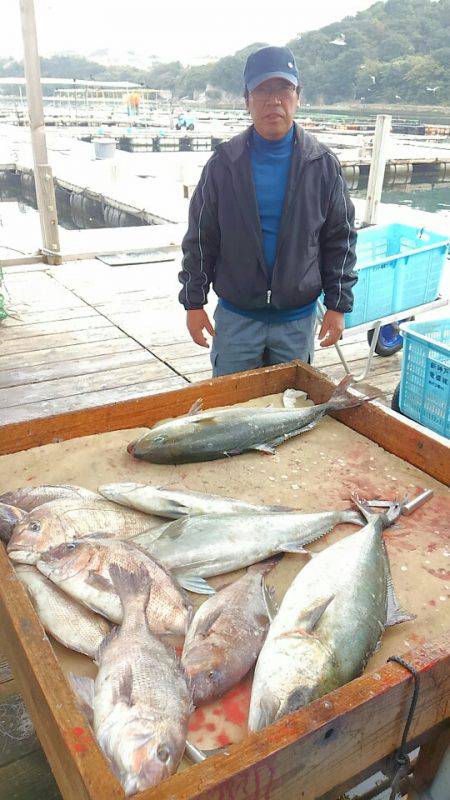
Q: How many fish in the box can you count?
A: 11